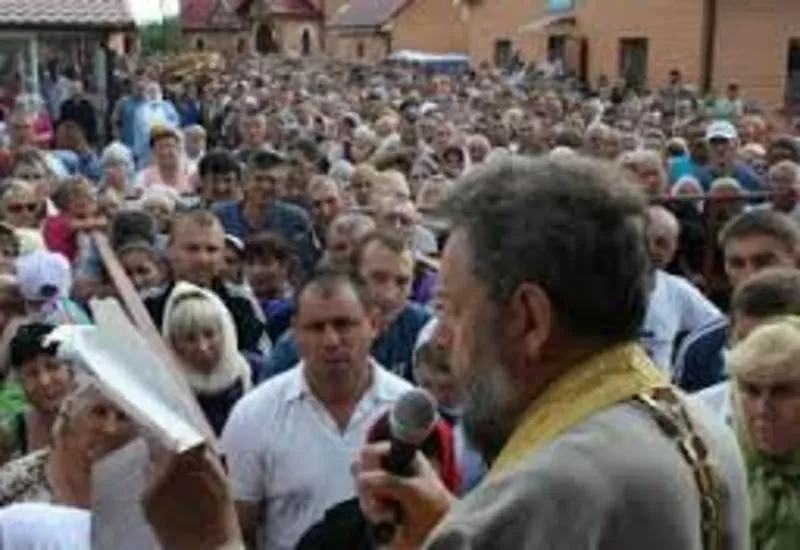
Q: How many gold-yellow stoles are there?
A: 1